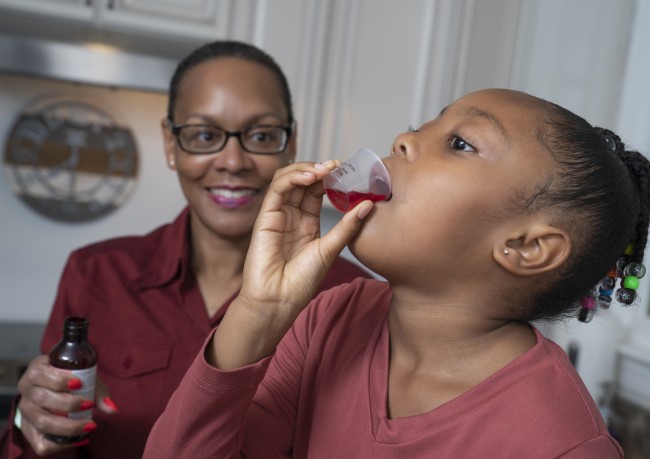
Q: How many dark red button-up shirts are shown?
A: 1